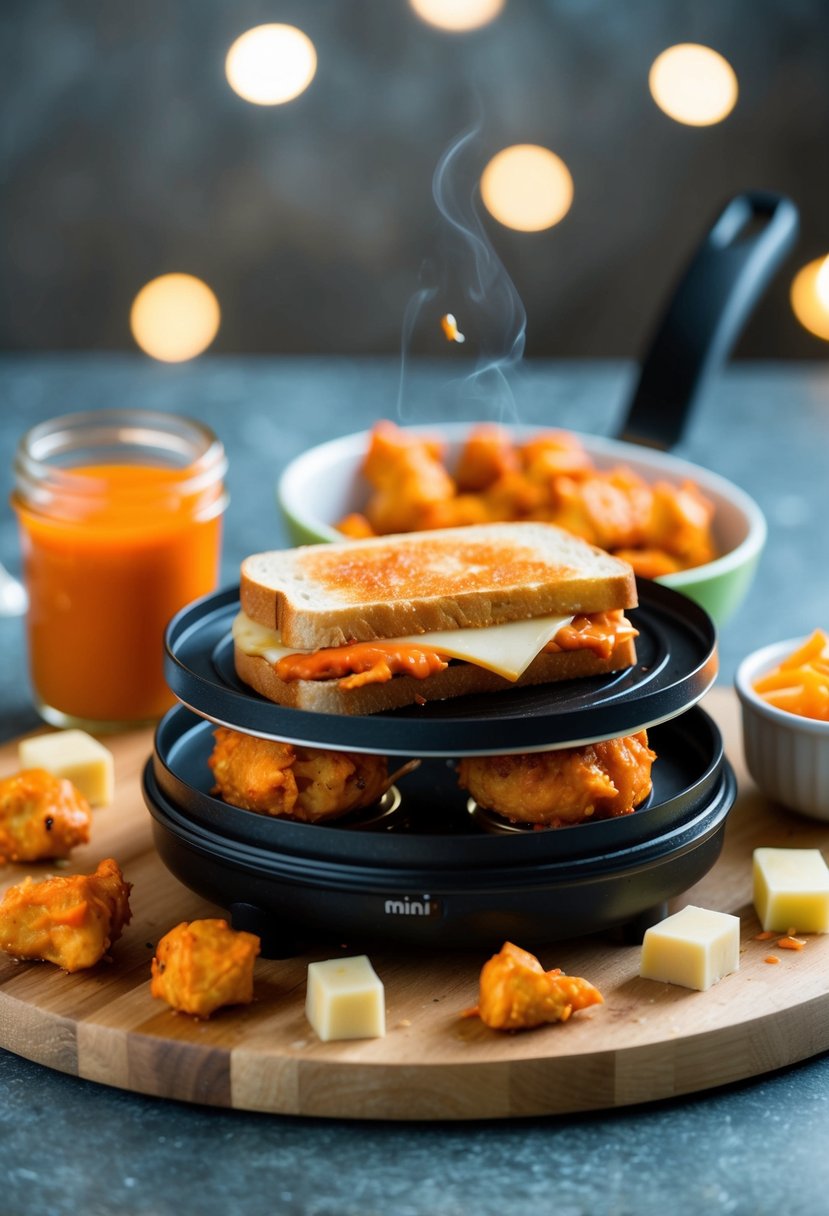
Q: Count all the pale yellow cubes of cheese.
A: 4